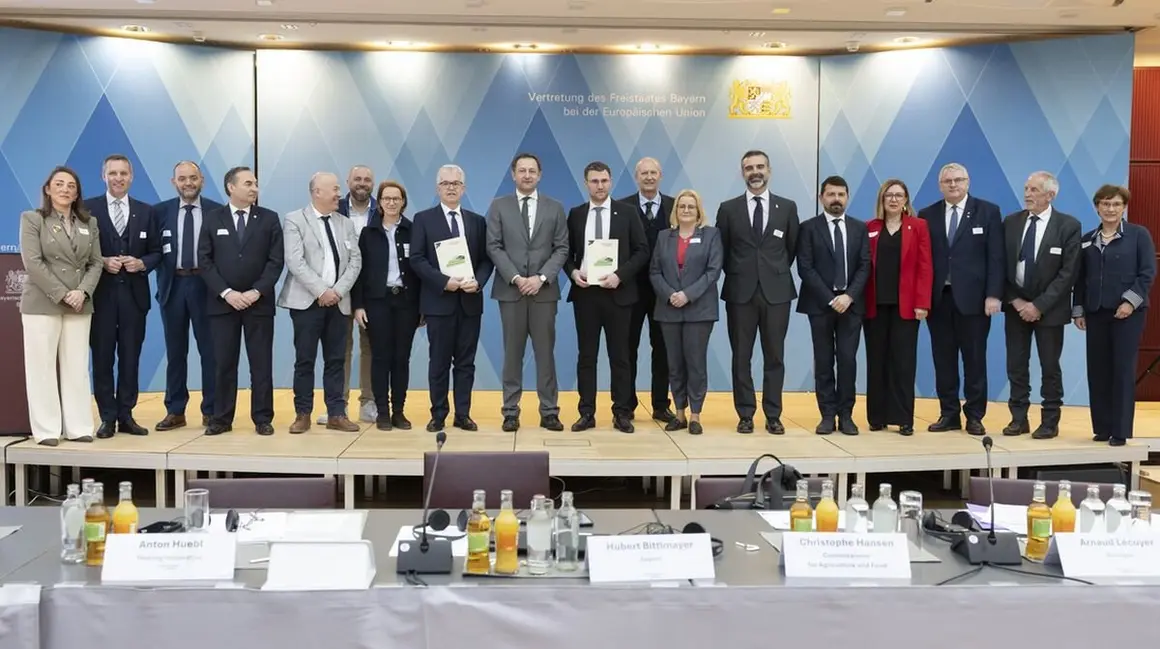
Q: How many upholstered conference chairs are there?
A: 4